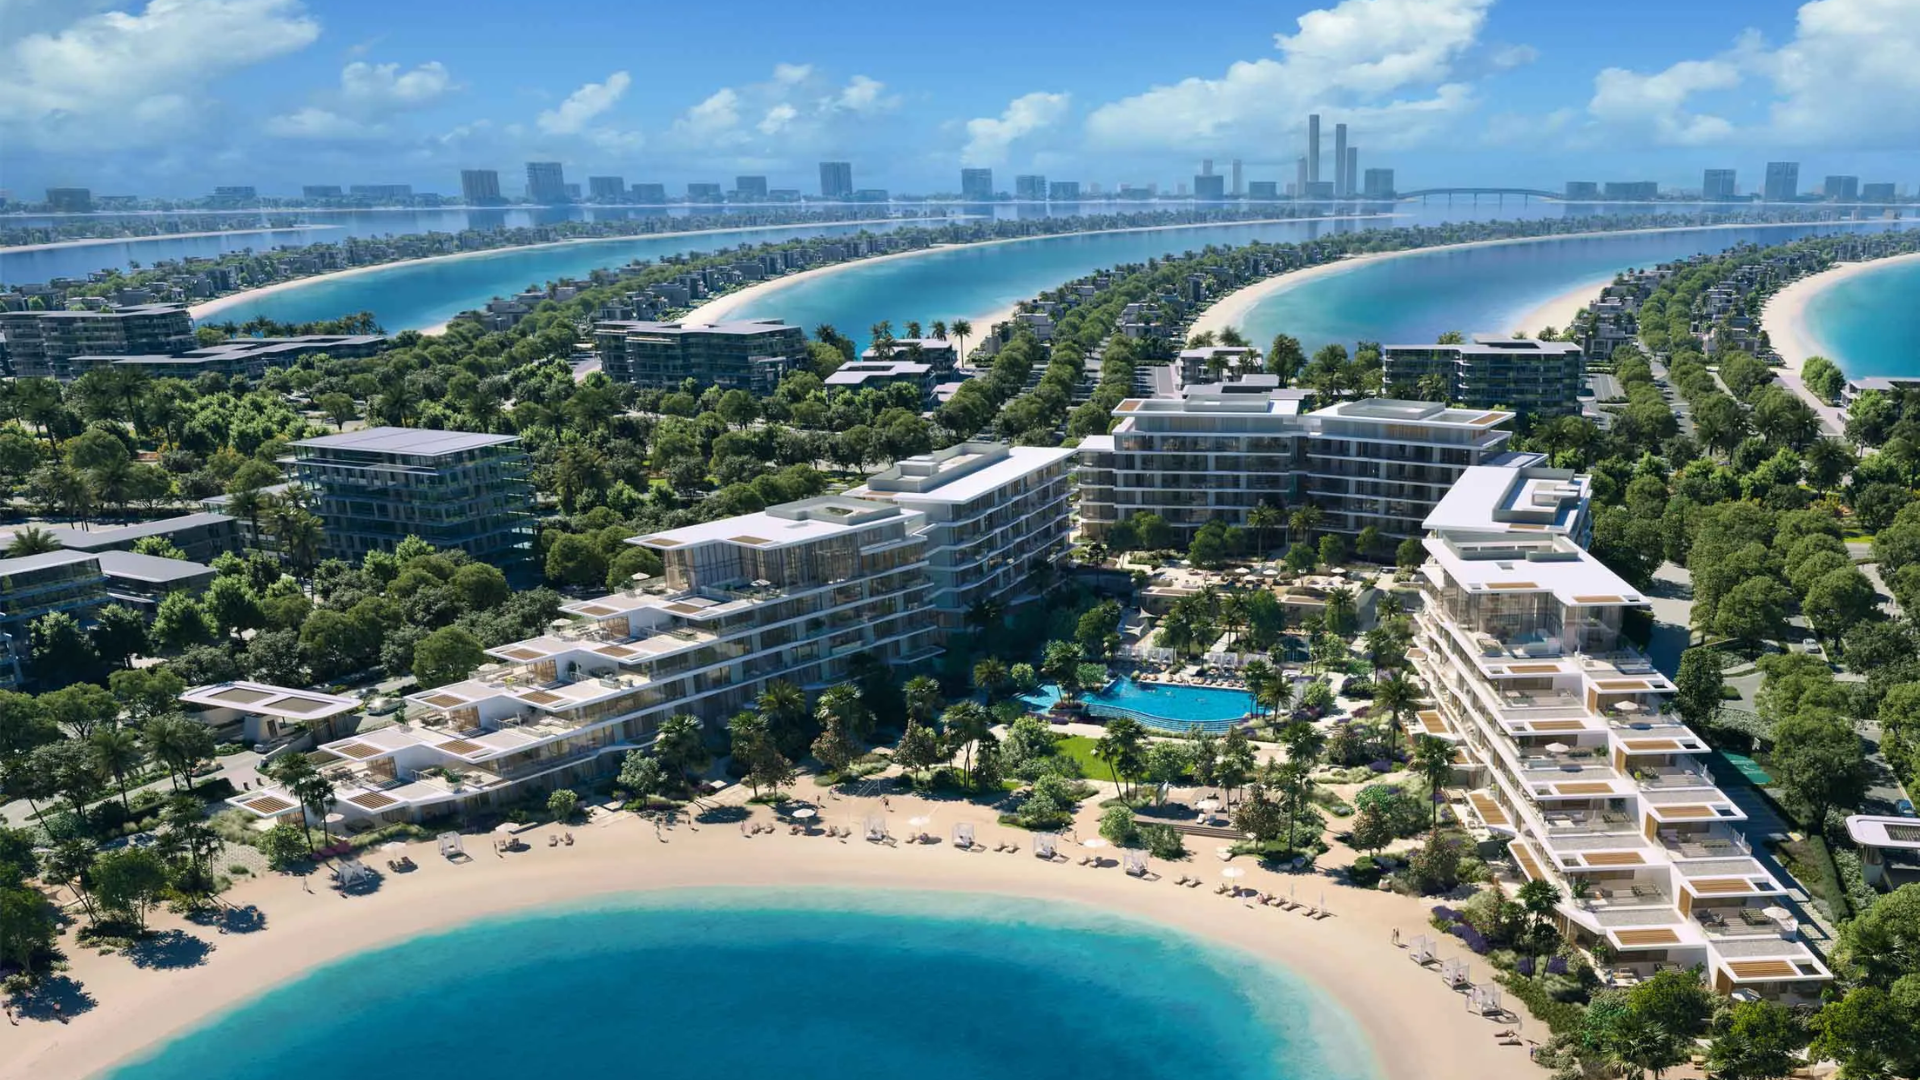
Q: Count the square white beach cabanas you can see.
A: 9